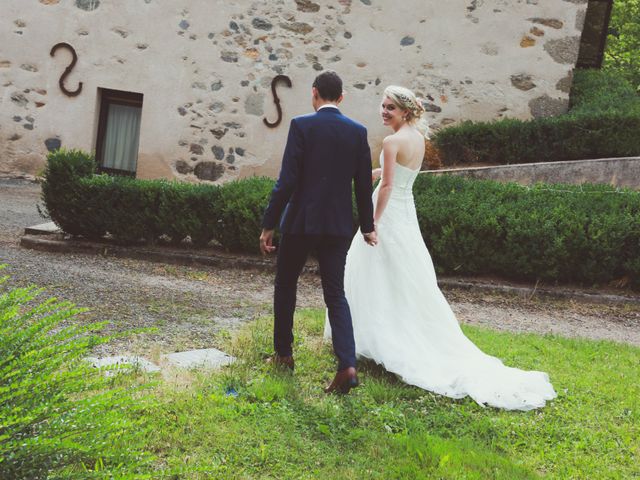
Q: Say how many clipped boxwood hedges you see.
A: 2